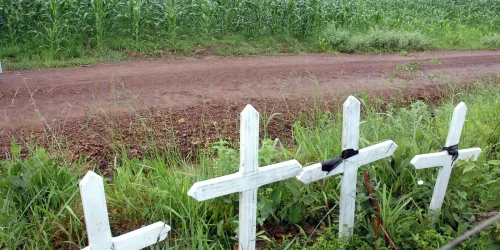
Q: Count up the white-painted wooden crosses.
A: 4